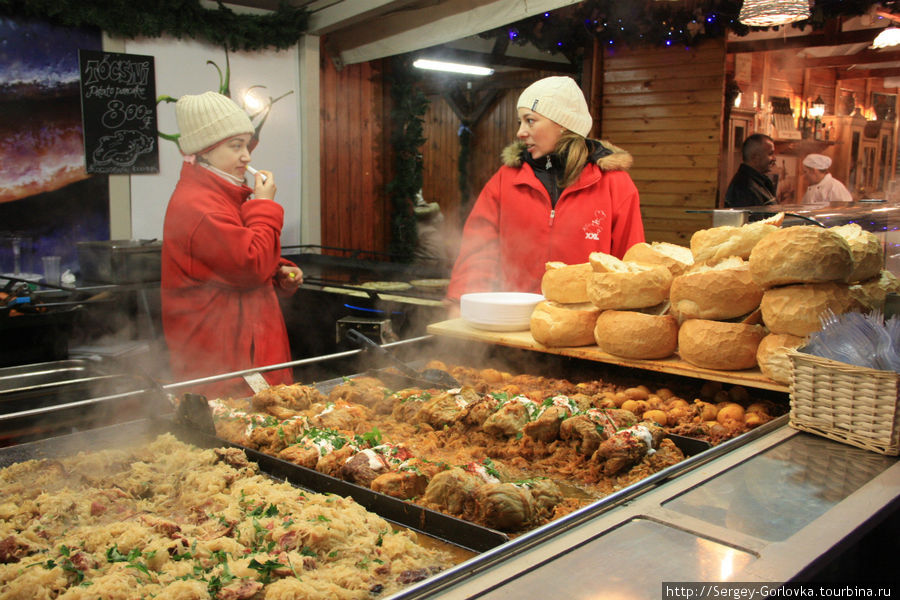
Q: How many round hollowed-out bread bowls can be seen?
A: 13